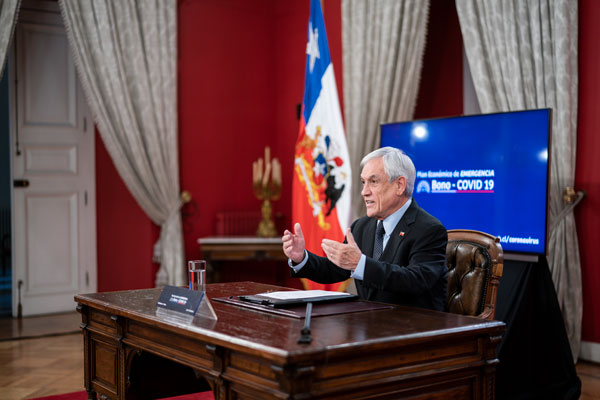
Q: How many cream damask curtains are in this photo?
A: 4